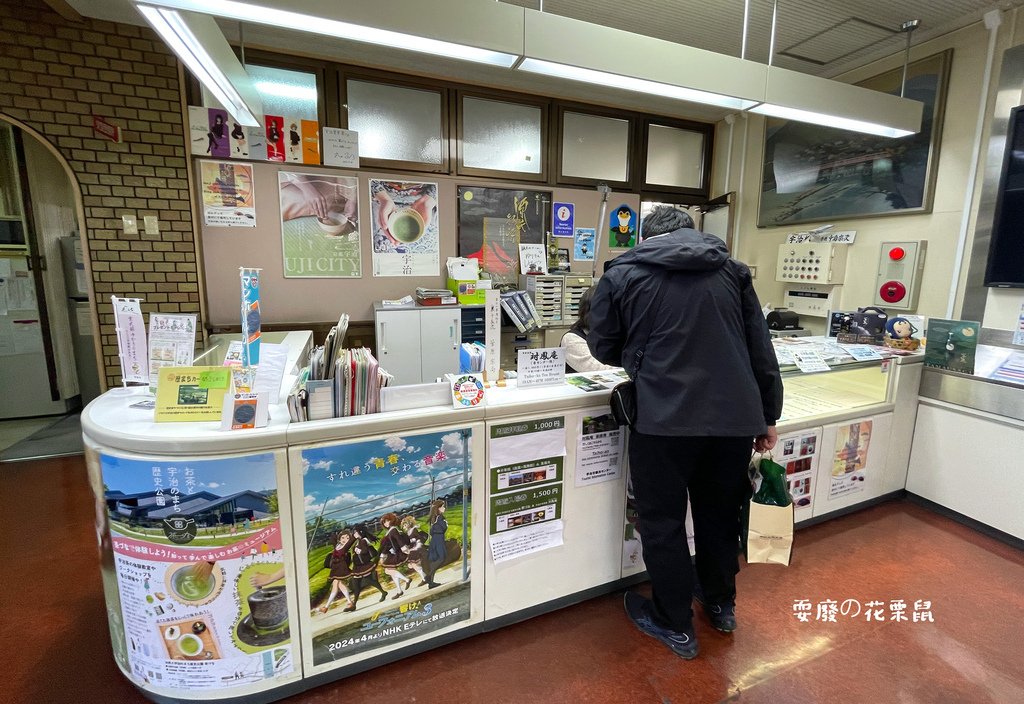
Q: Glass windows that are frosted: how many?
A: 5